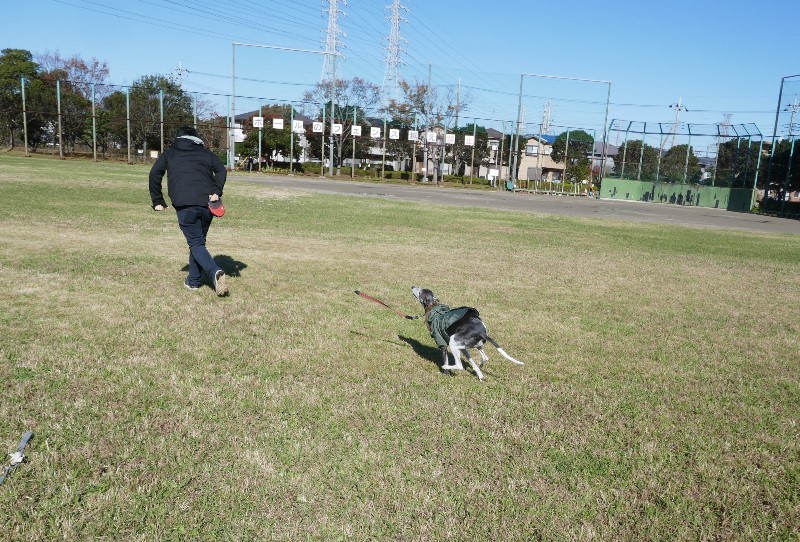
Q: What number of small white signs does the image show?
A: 12